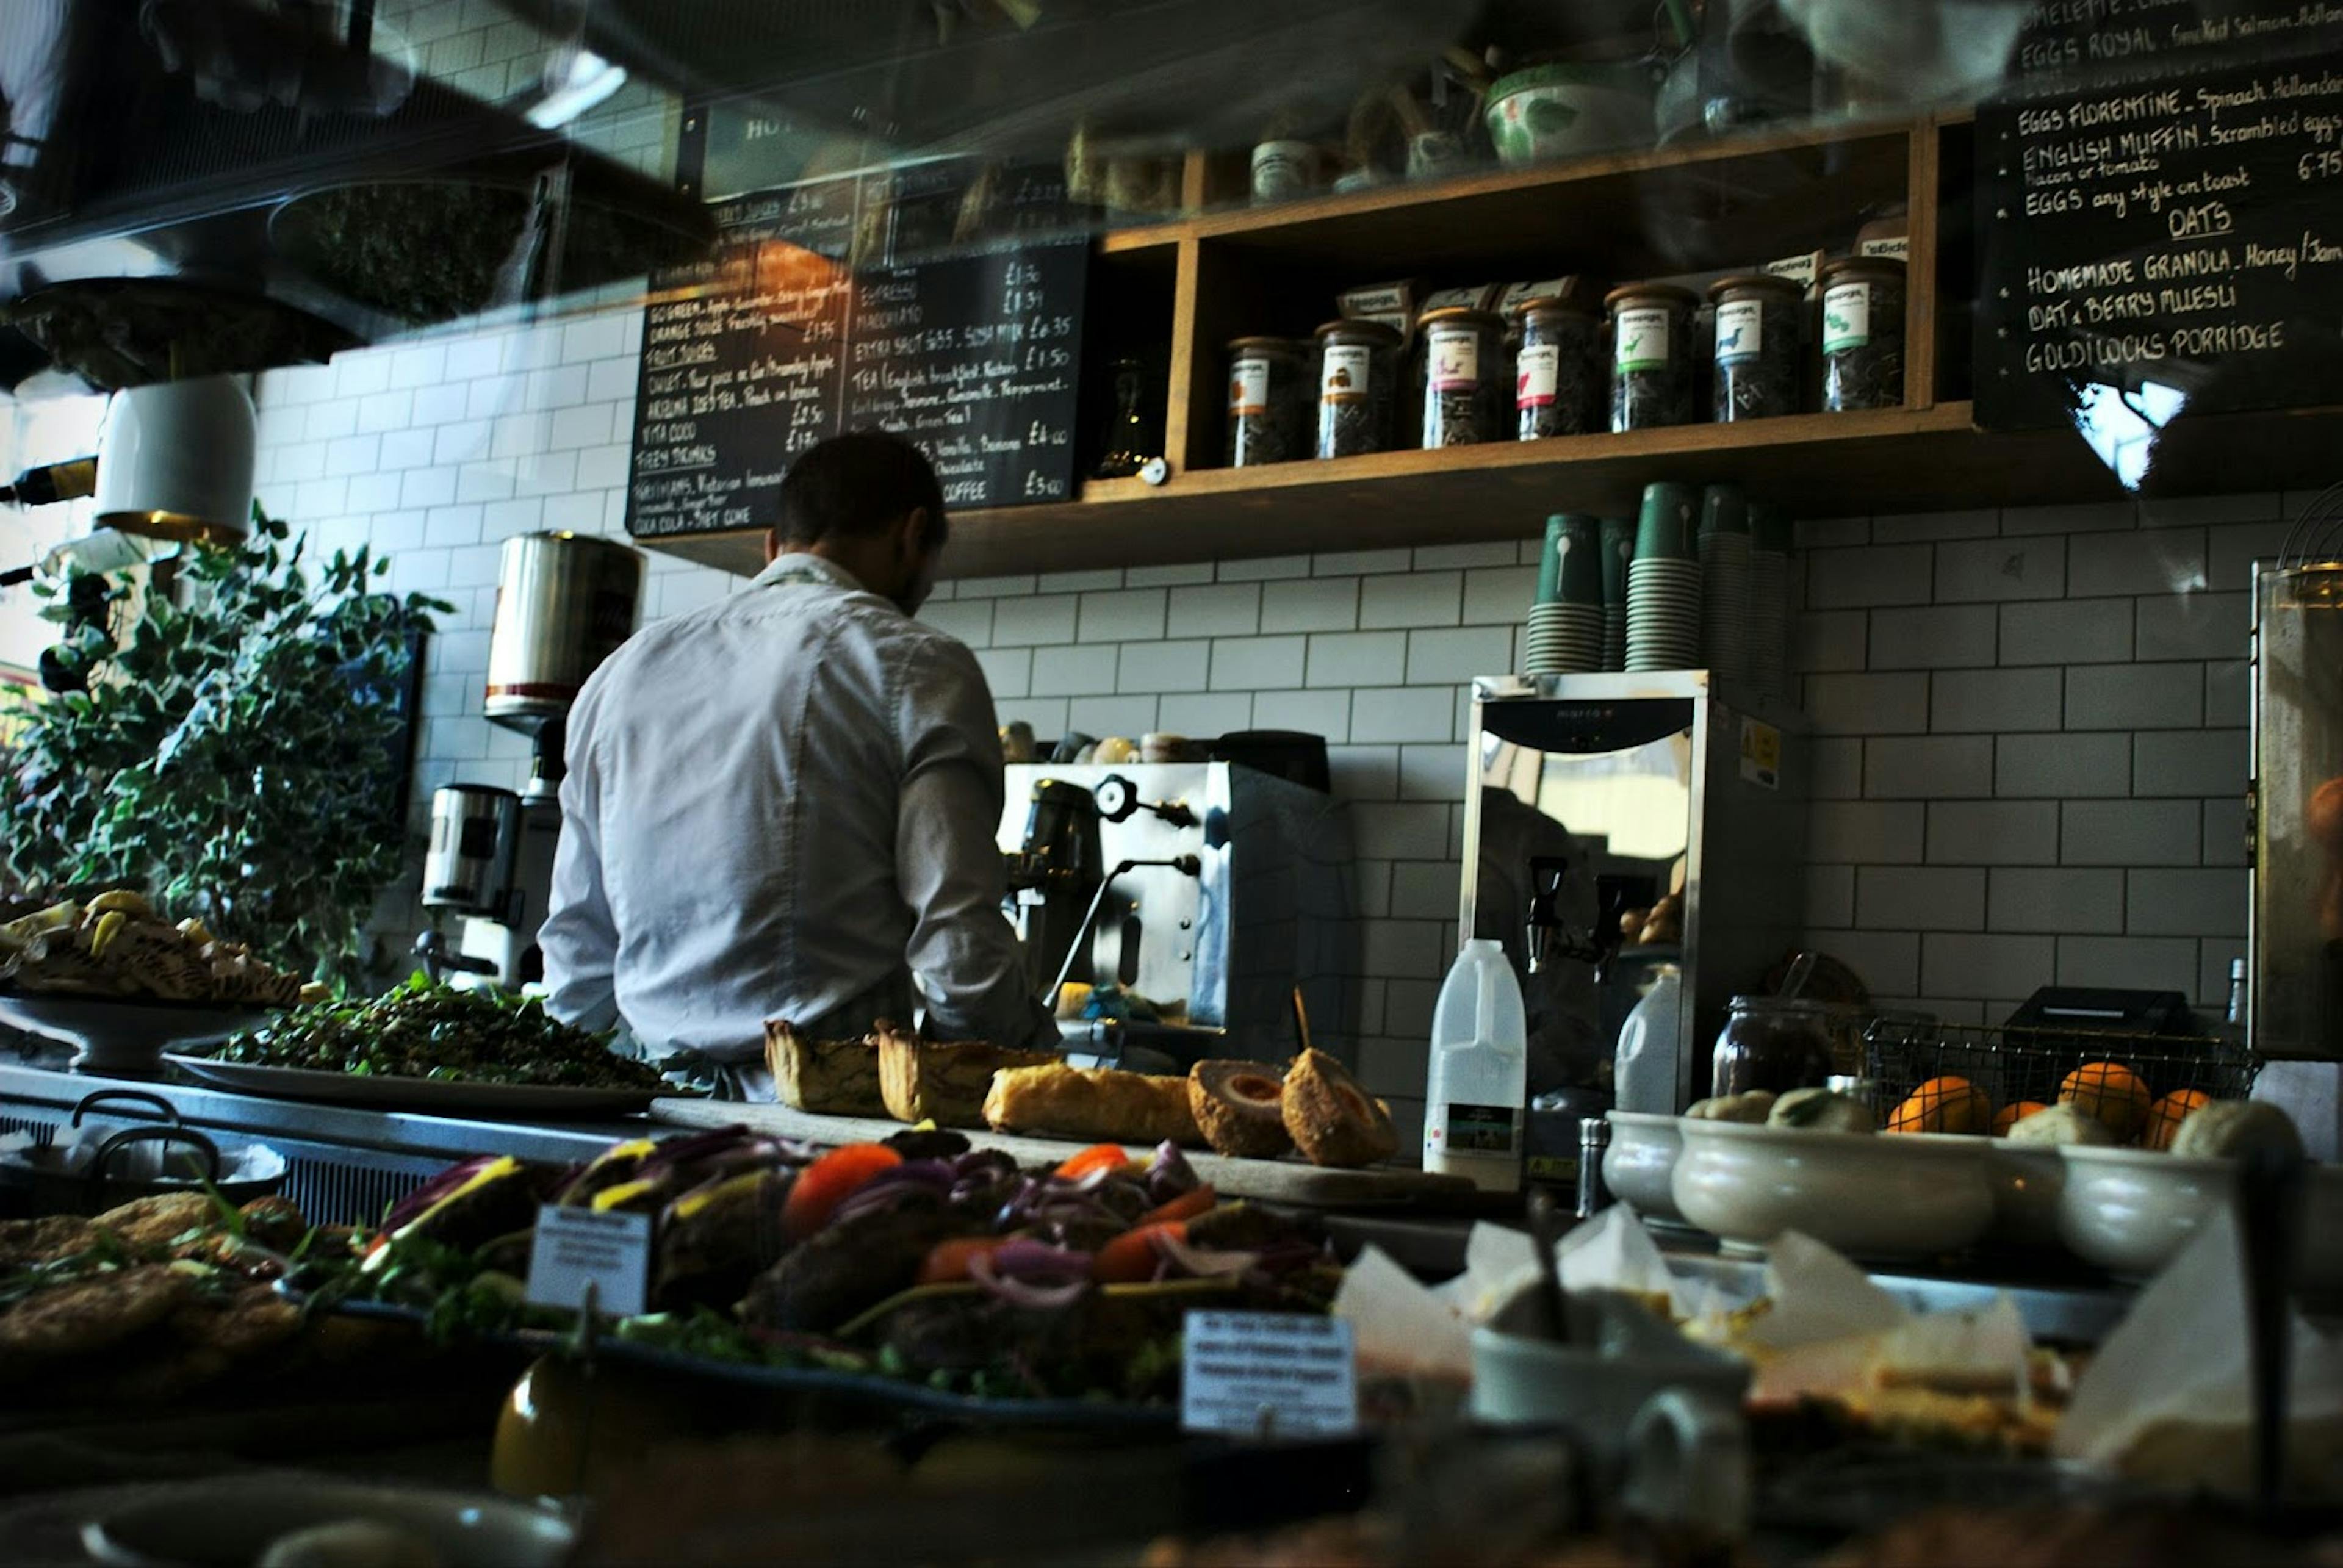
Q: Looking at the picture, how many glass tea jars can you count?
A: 7